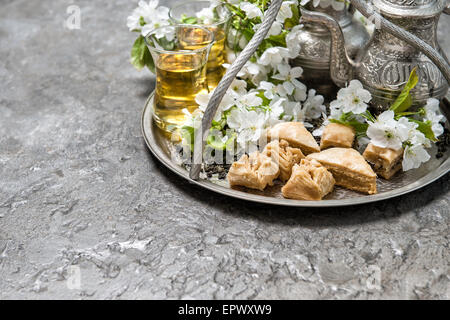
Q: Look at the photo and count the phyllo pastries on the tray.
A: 7